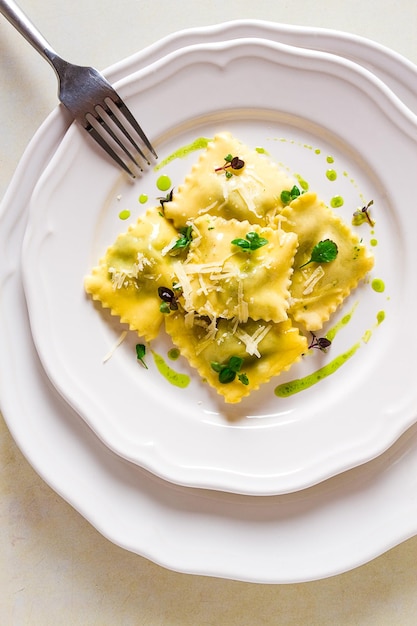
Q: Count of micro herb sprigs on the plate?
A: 11